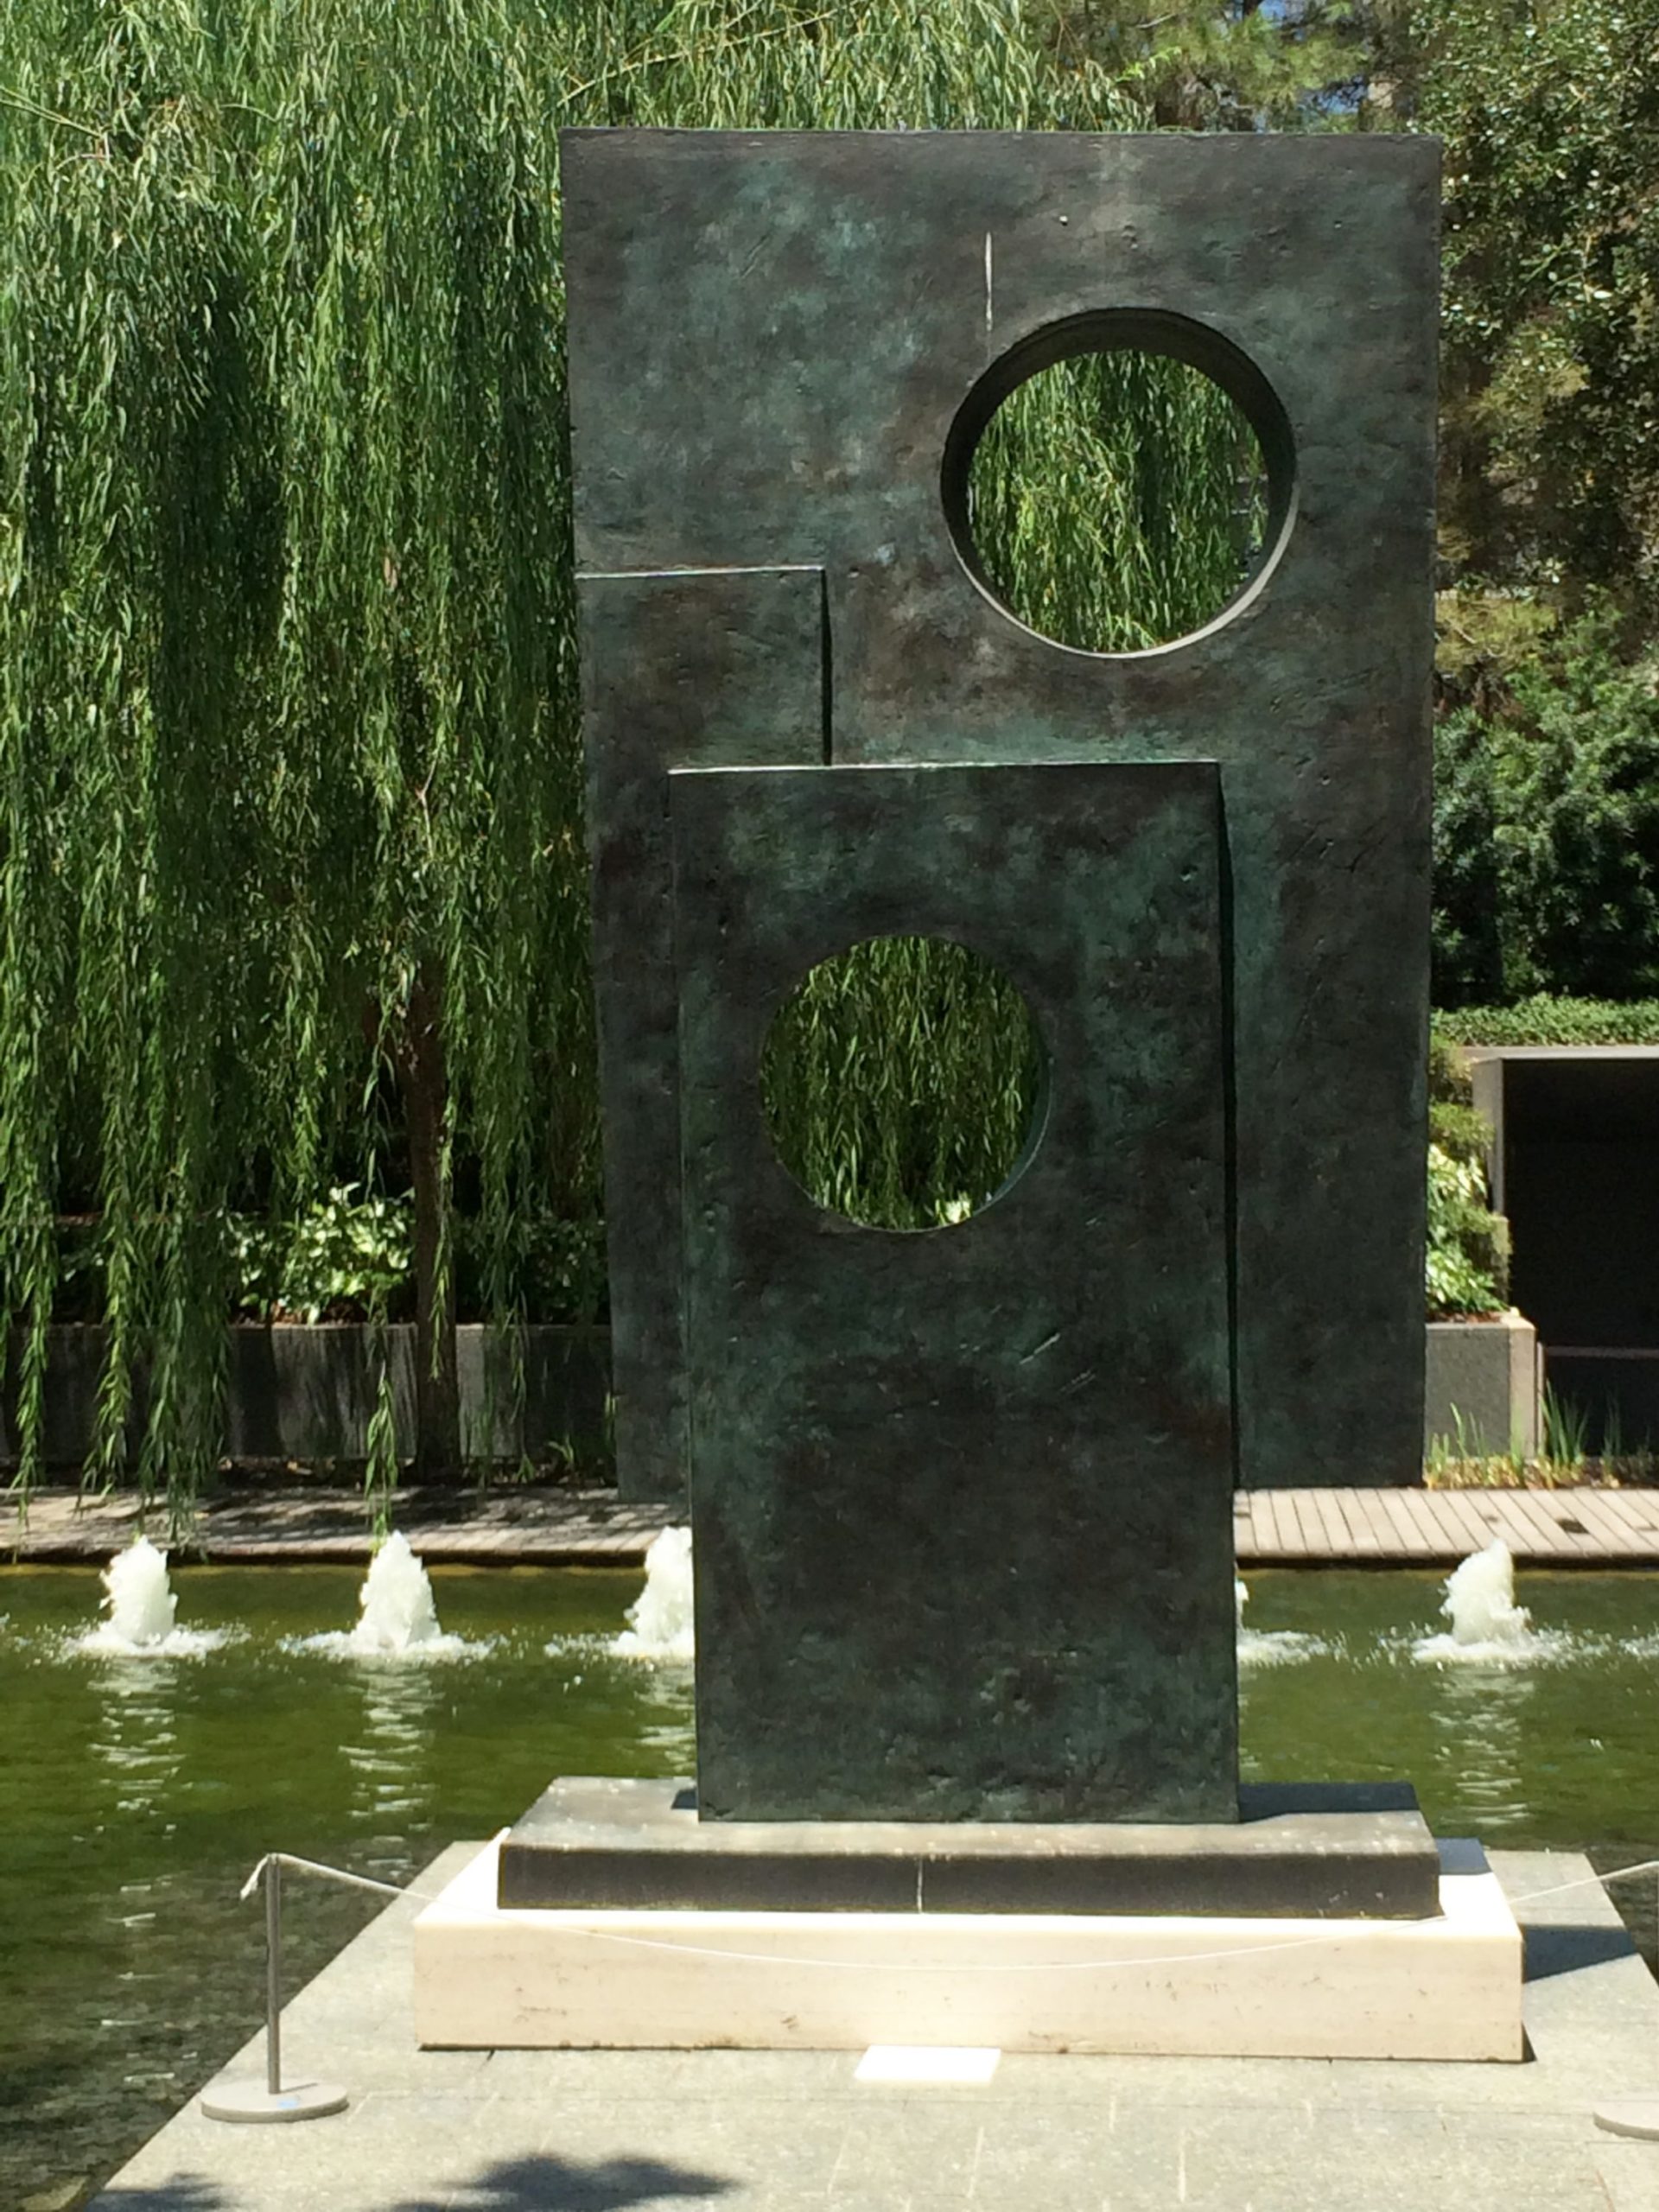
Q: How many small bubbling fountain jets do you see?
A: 5